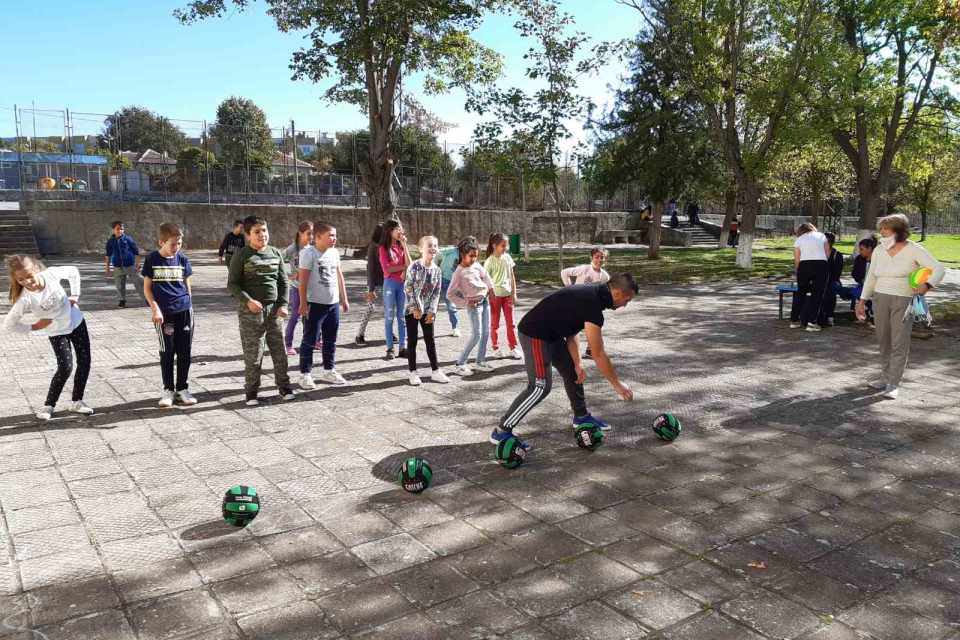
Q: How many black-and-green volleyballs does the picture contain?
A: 5